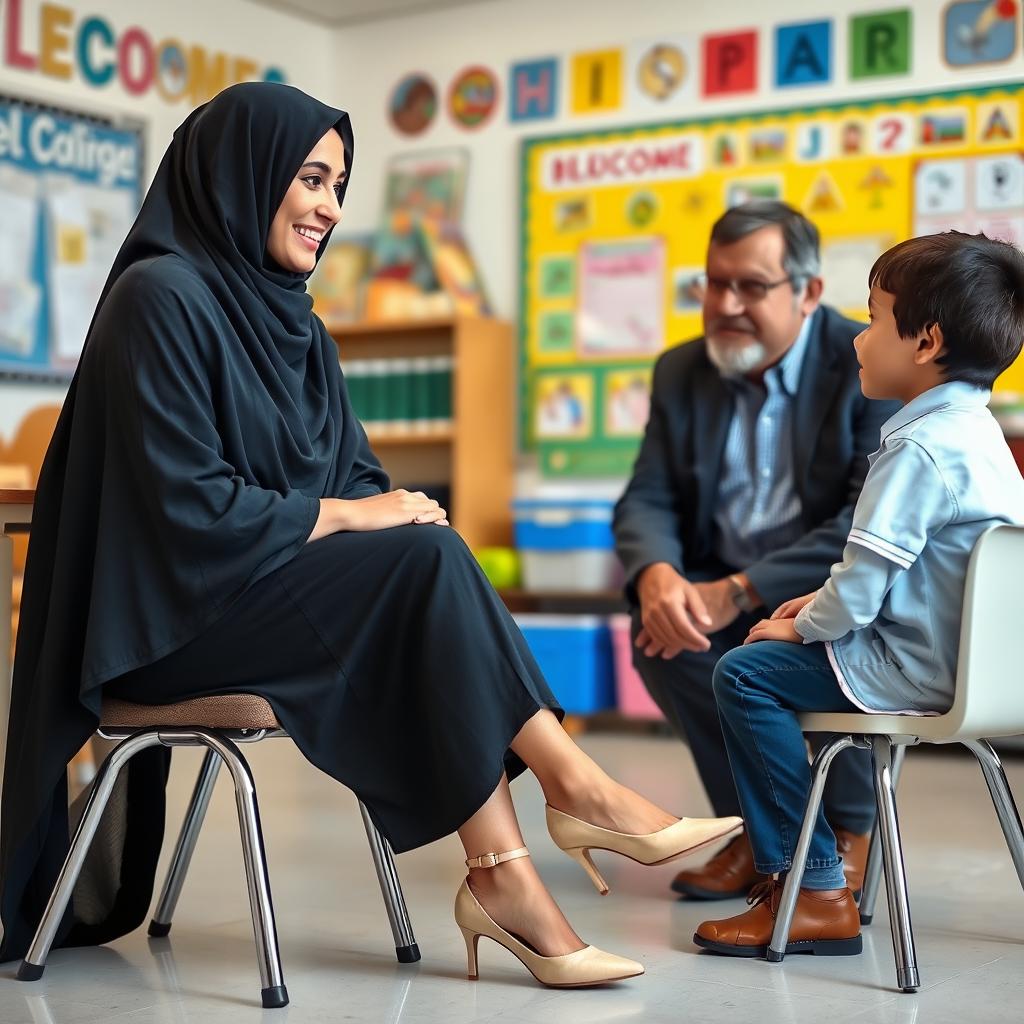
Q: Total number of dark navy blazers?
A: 1